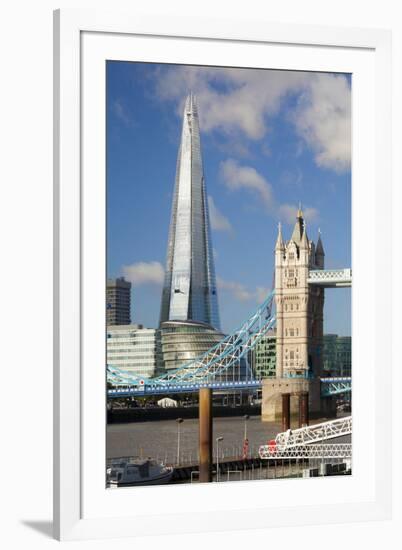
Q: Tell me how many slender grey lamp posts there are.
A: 3